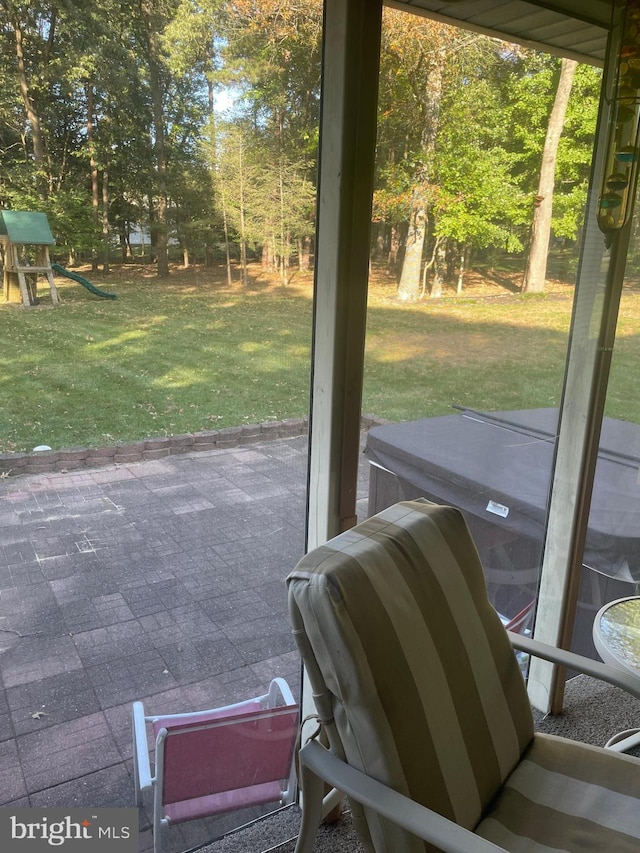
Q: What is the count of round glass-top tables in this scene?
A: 1